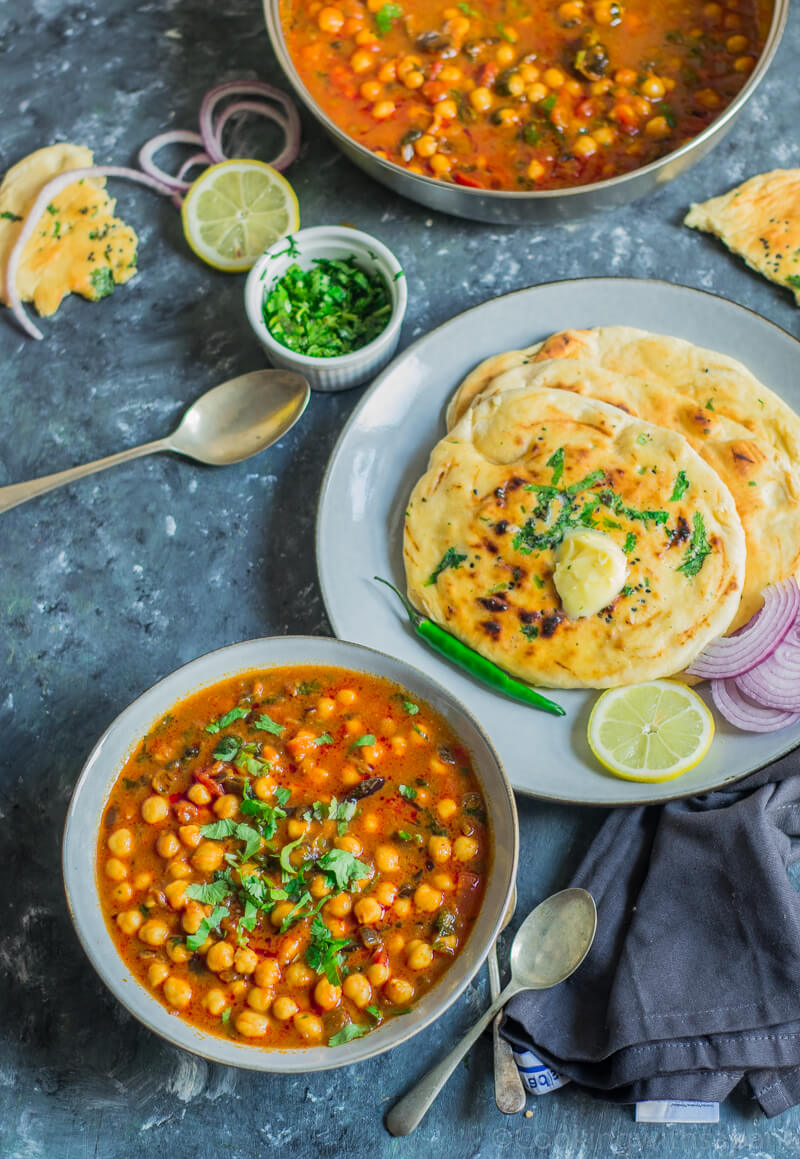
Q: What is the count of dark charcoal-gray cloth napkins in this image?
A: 1